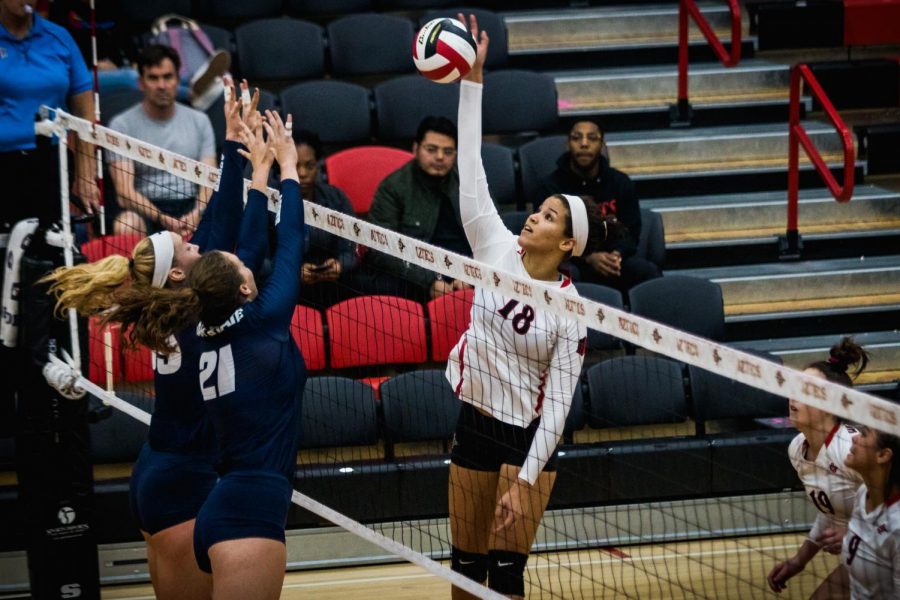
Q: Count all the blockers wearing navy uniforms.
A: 2